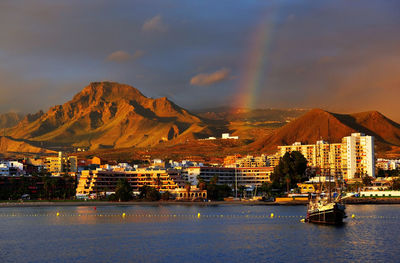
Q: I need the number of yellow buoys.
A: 5